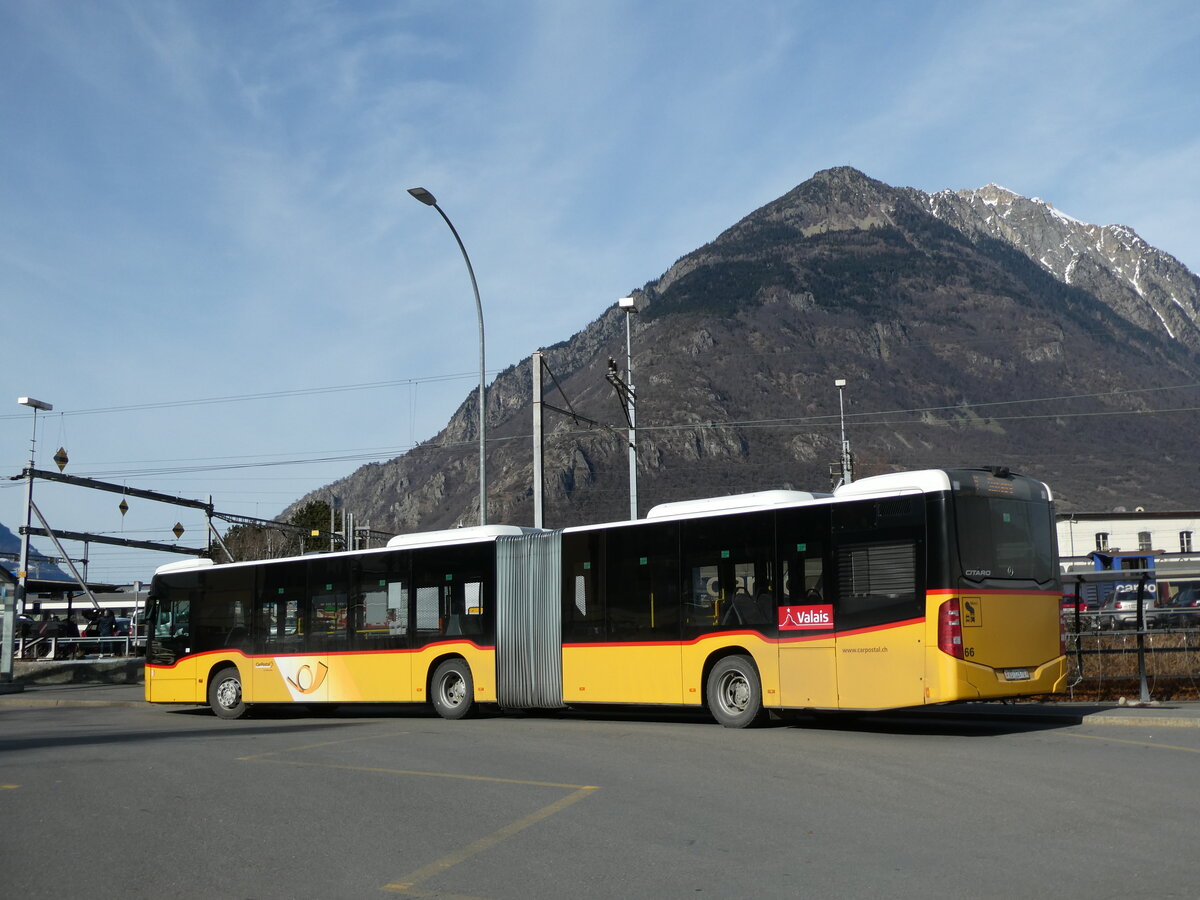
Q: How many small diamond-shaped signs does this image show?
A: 3